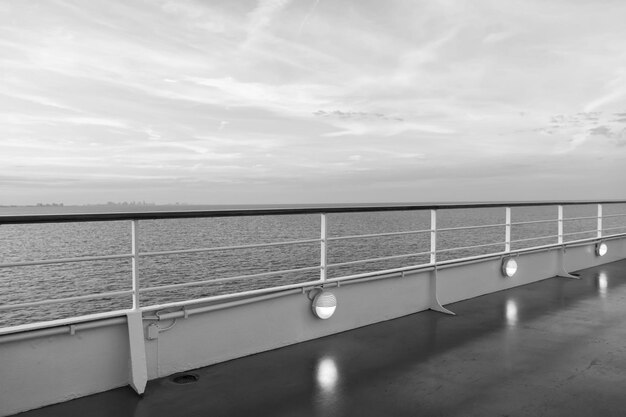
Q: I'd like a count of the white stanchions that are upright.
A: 6